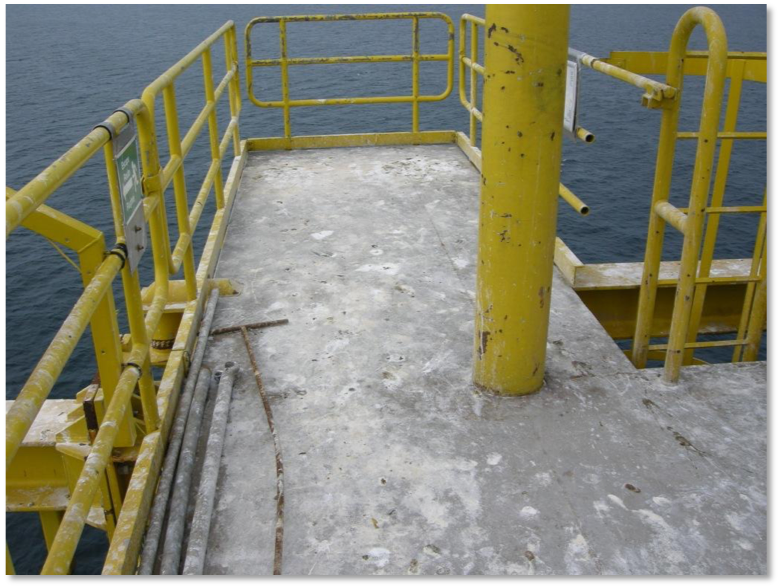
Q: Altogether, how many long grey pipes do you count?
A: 3